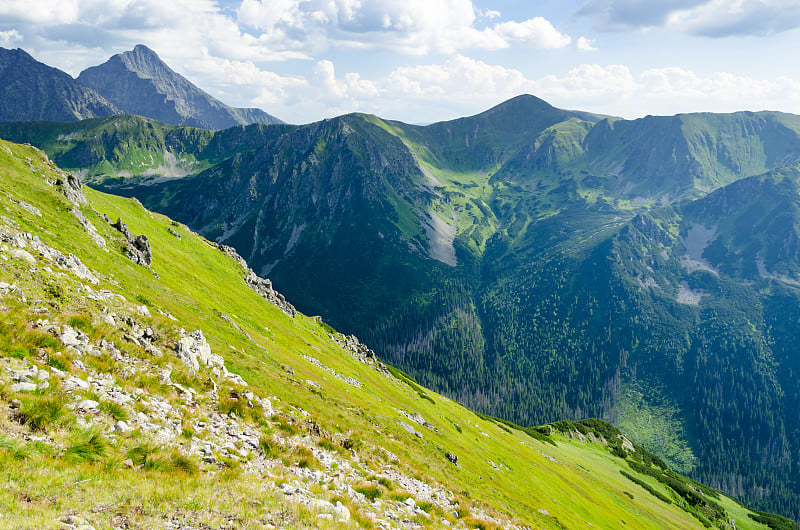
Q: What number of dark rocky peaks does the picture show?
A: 2